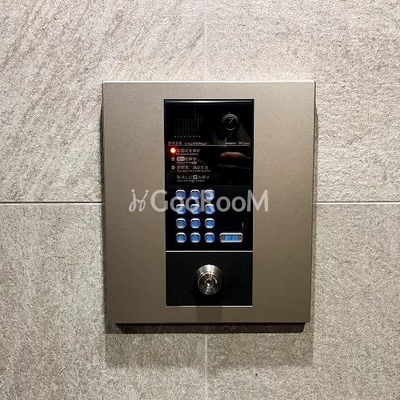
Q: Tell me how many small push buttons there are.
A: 12